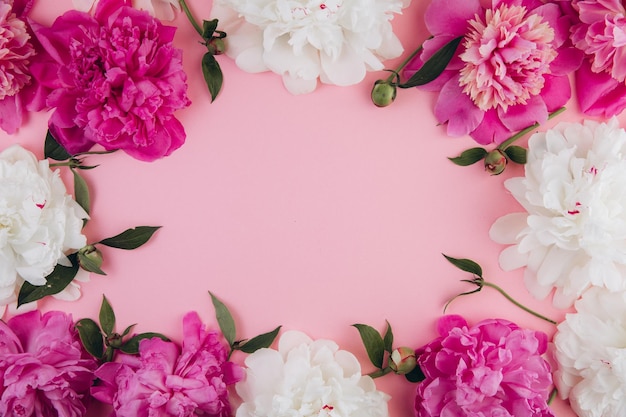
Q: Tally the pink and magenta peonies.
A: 7